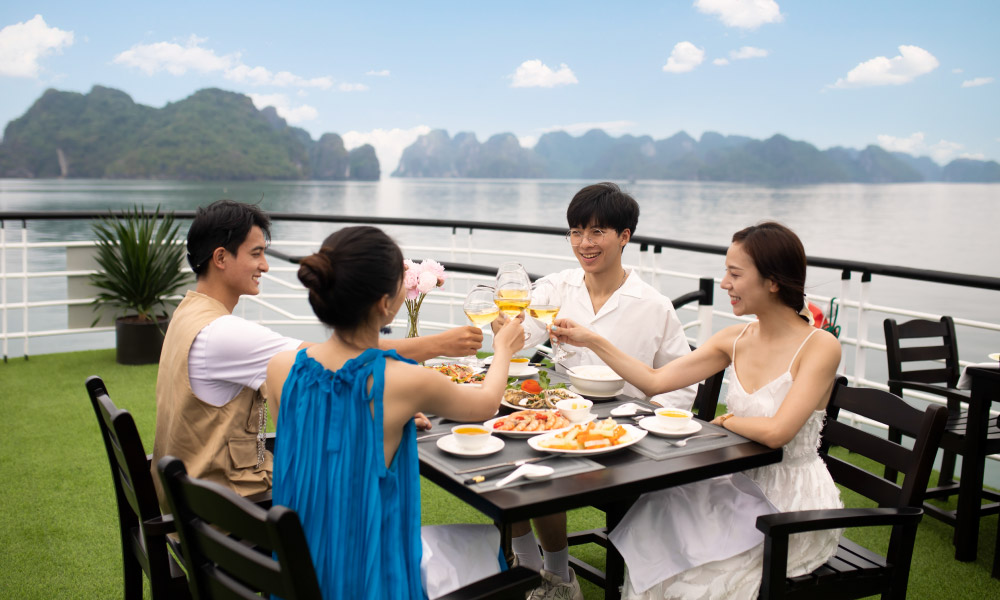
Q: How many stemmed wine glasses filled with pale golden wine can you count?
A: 4